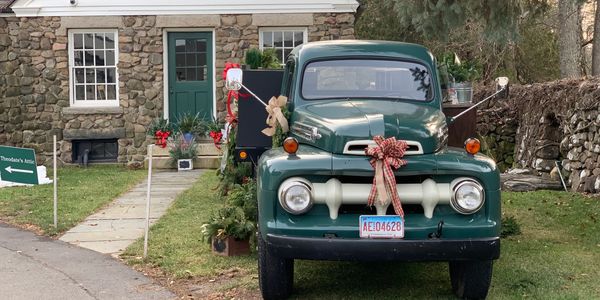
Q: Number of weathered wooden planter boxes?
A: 1